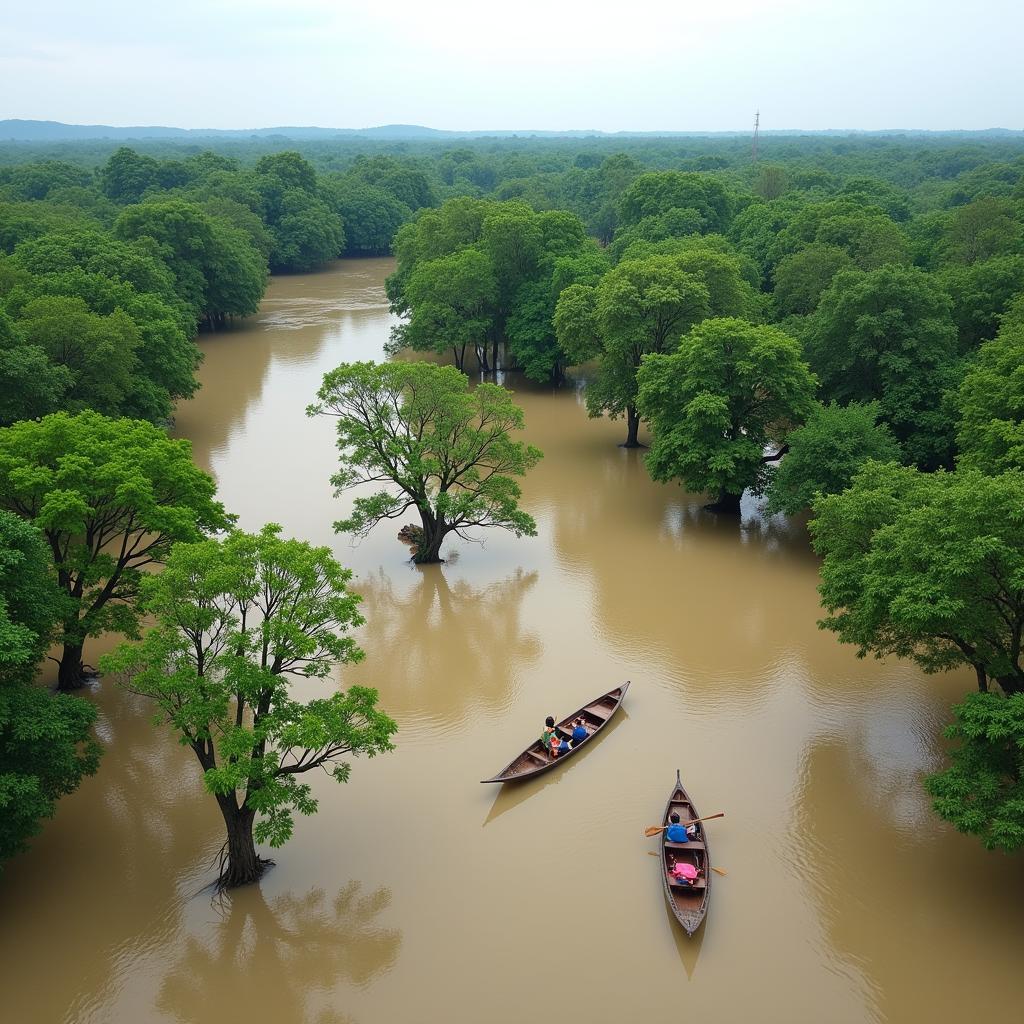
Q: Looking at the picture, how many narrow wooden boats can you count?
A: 2